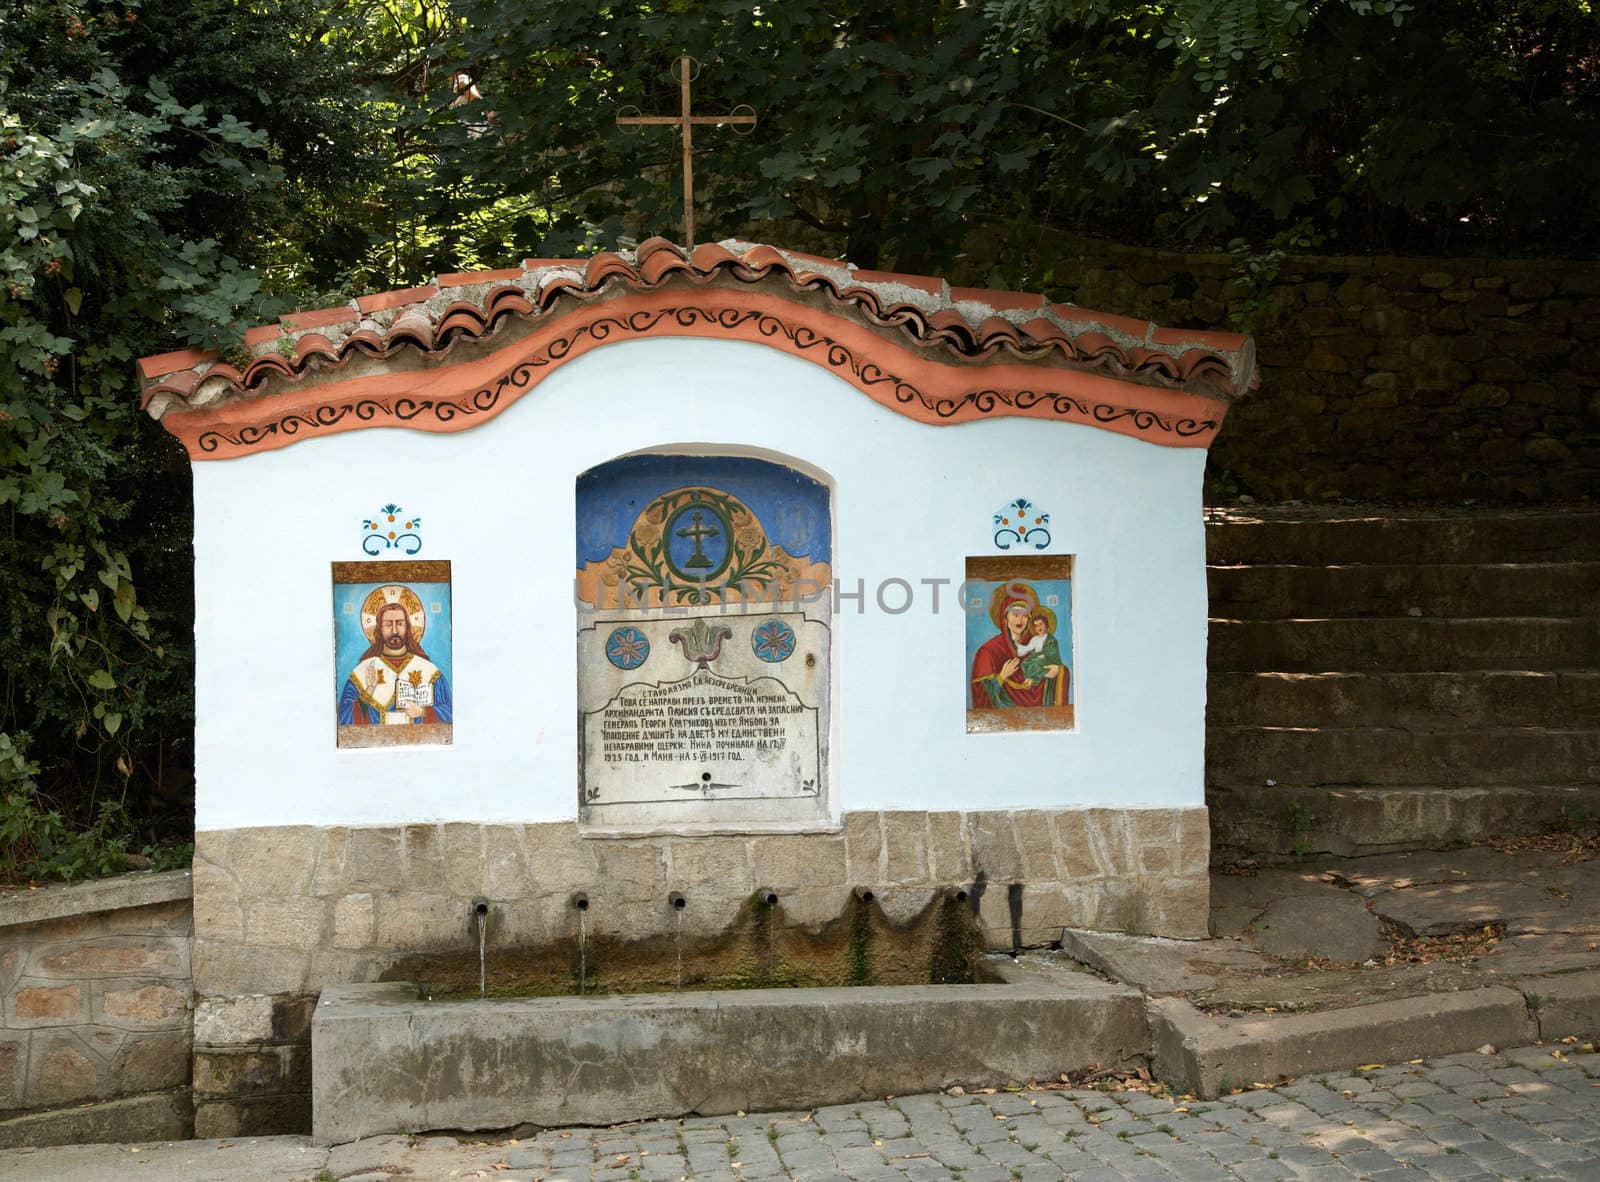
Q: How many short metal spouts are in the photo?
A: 6